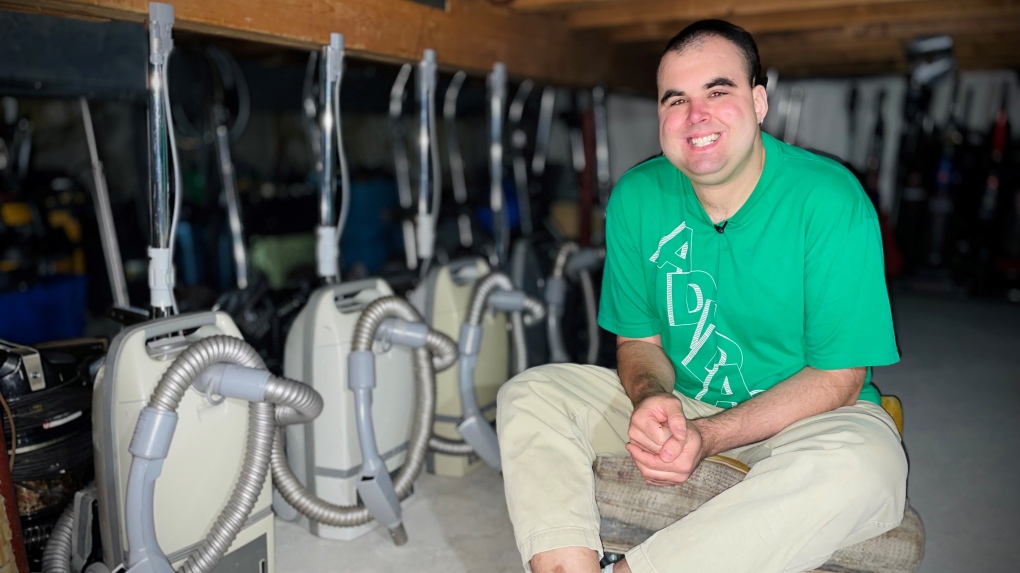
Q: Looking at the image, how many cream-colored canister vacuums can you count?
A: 3